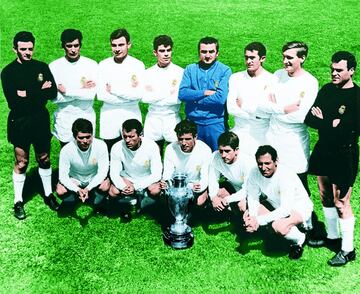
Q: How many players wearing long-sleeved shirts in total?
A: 12